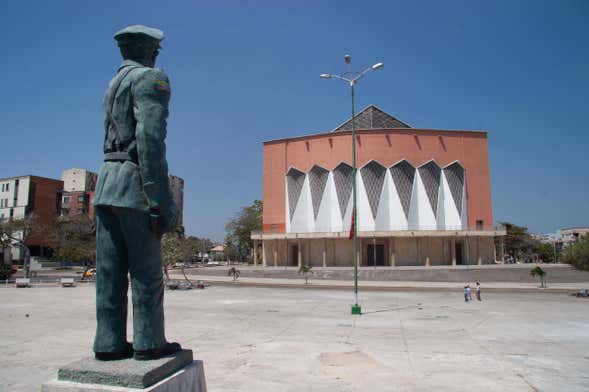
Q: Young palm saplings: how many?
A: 3